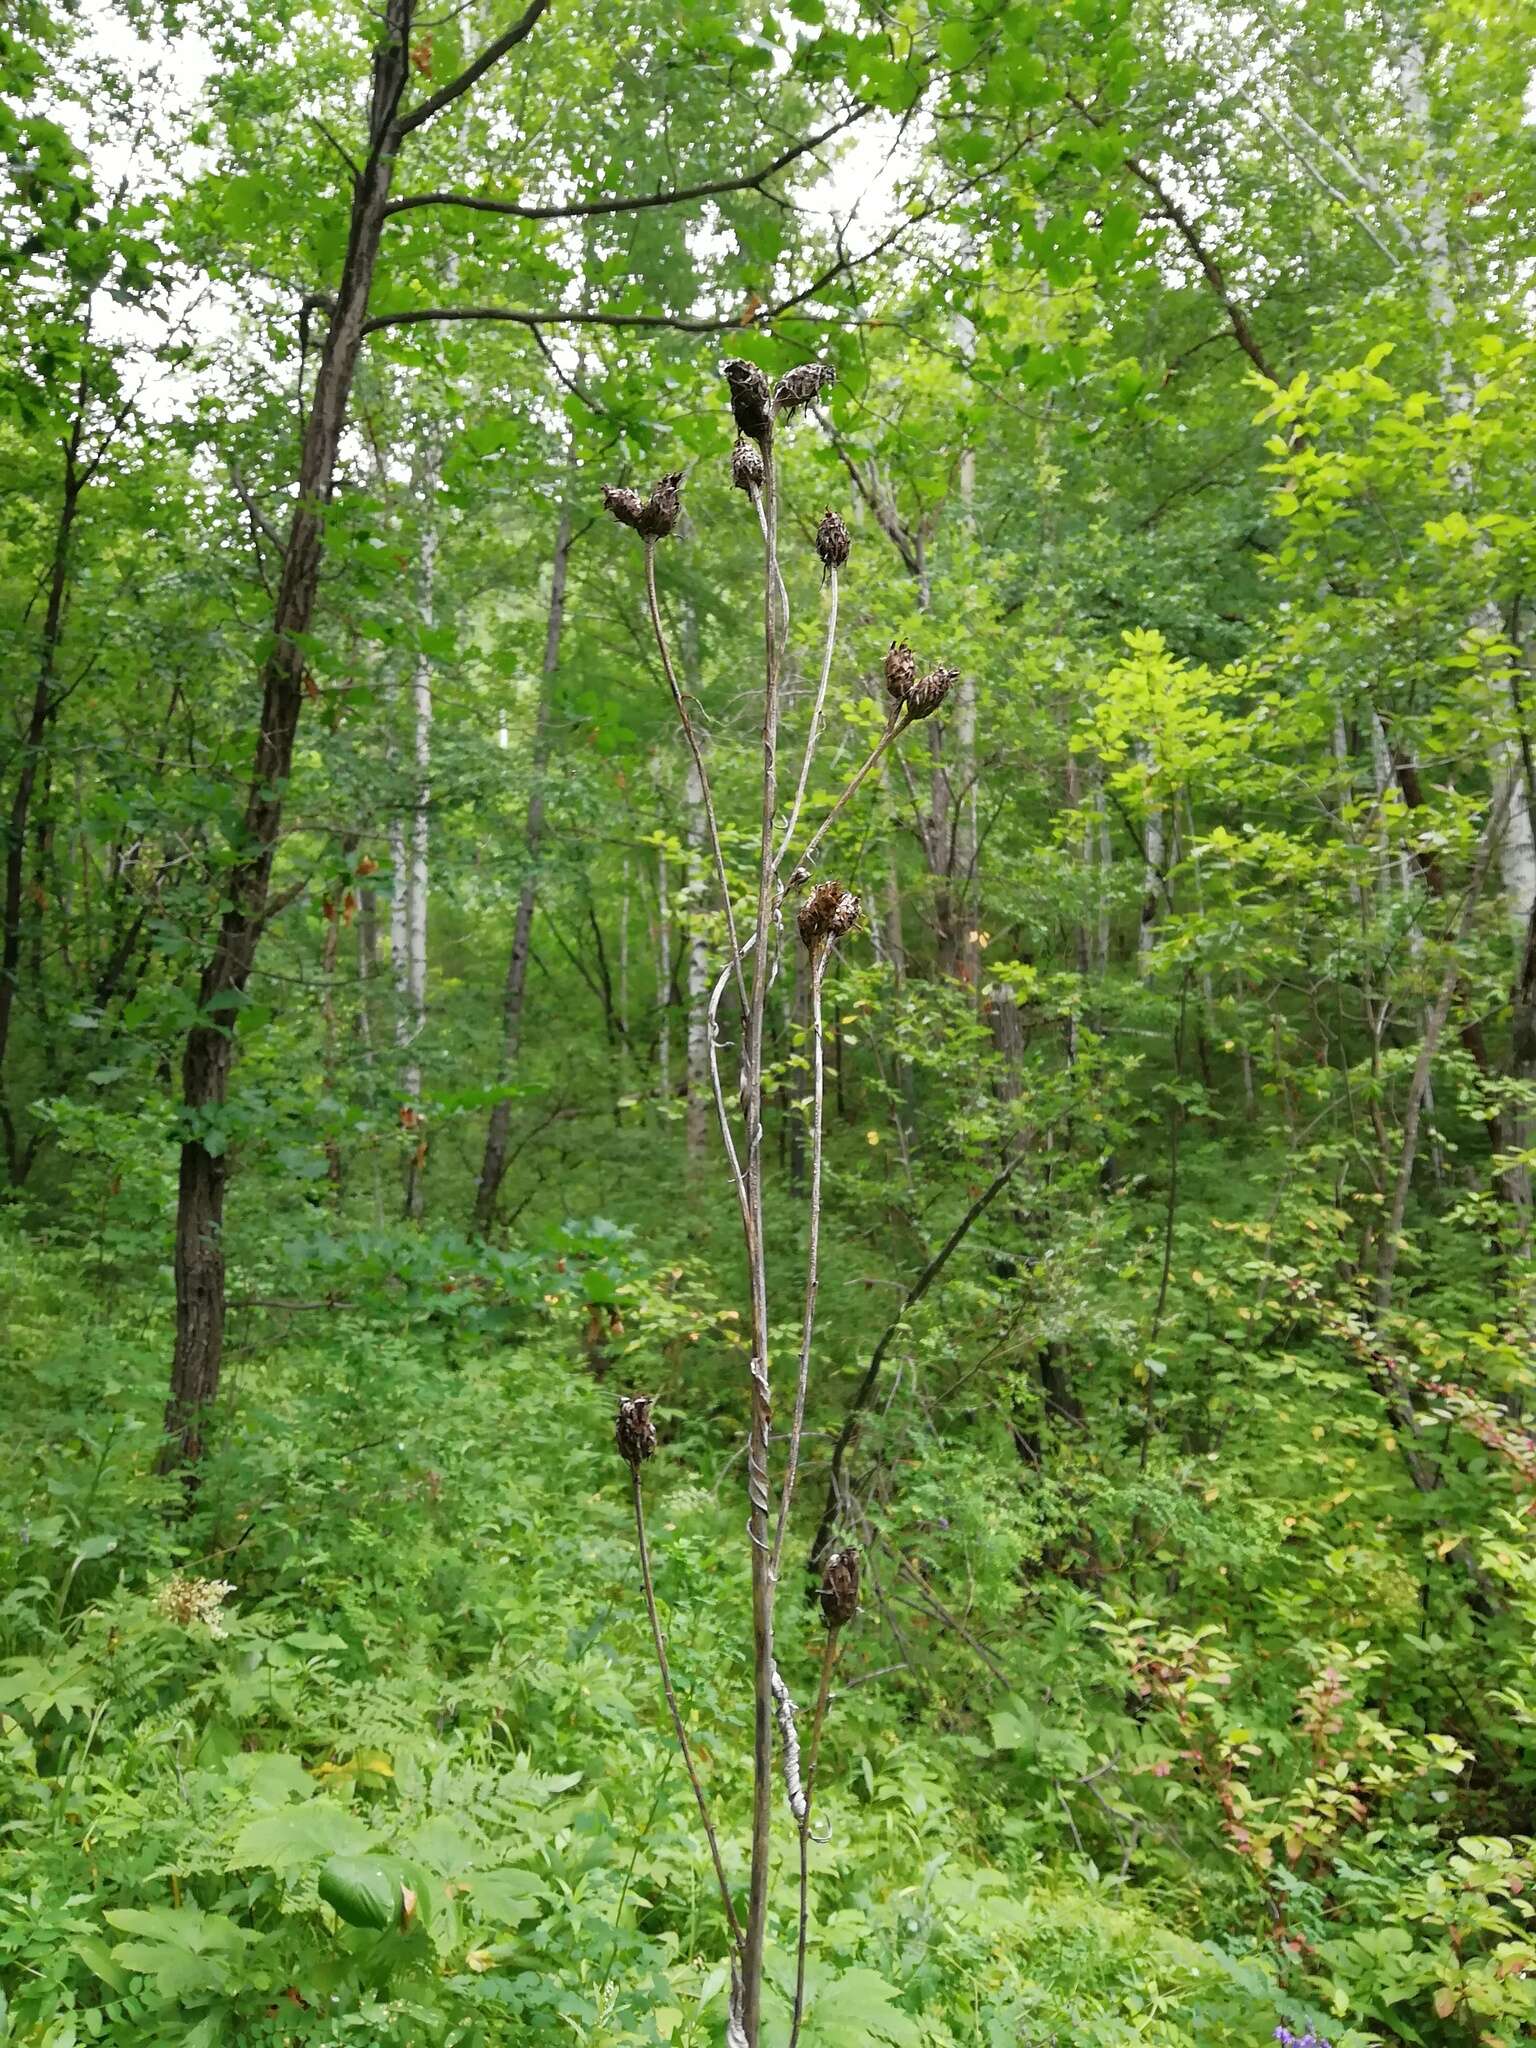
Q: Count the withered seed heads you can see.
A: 12